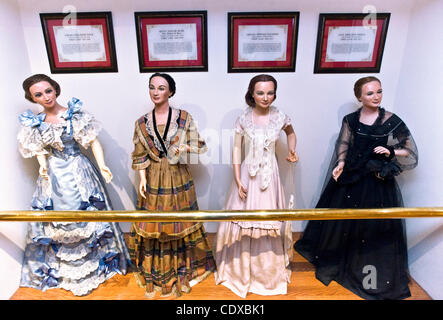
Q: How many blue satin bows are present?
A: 8